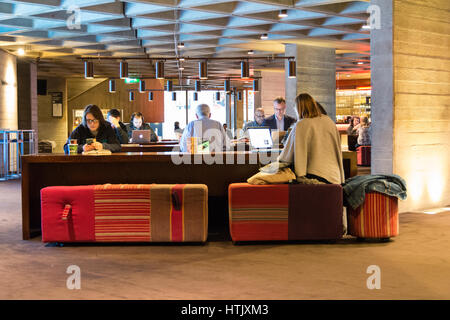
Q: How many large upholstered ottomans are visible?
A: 3